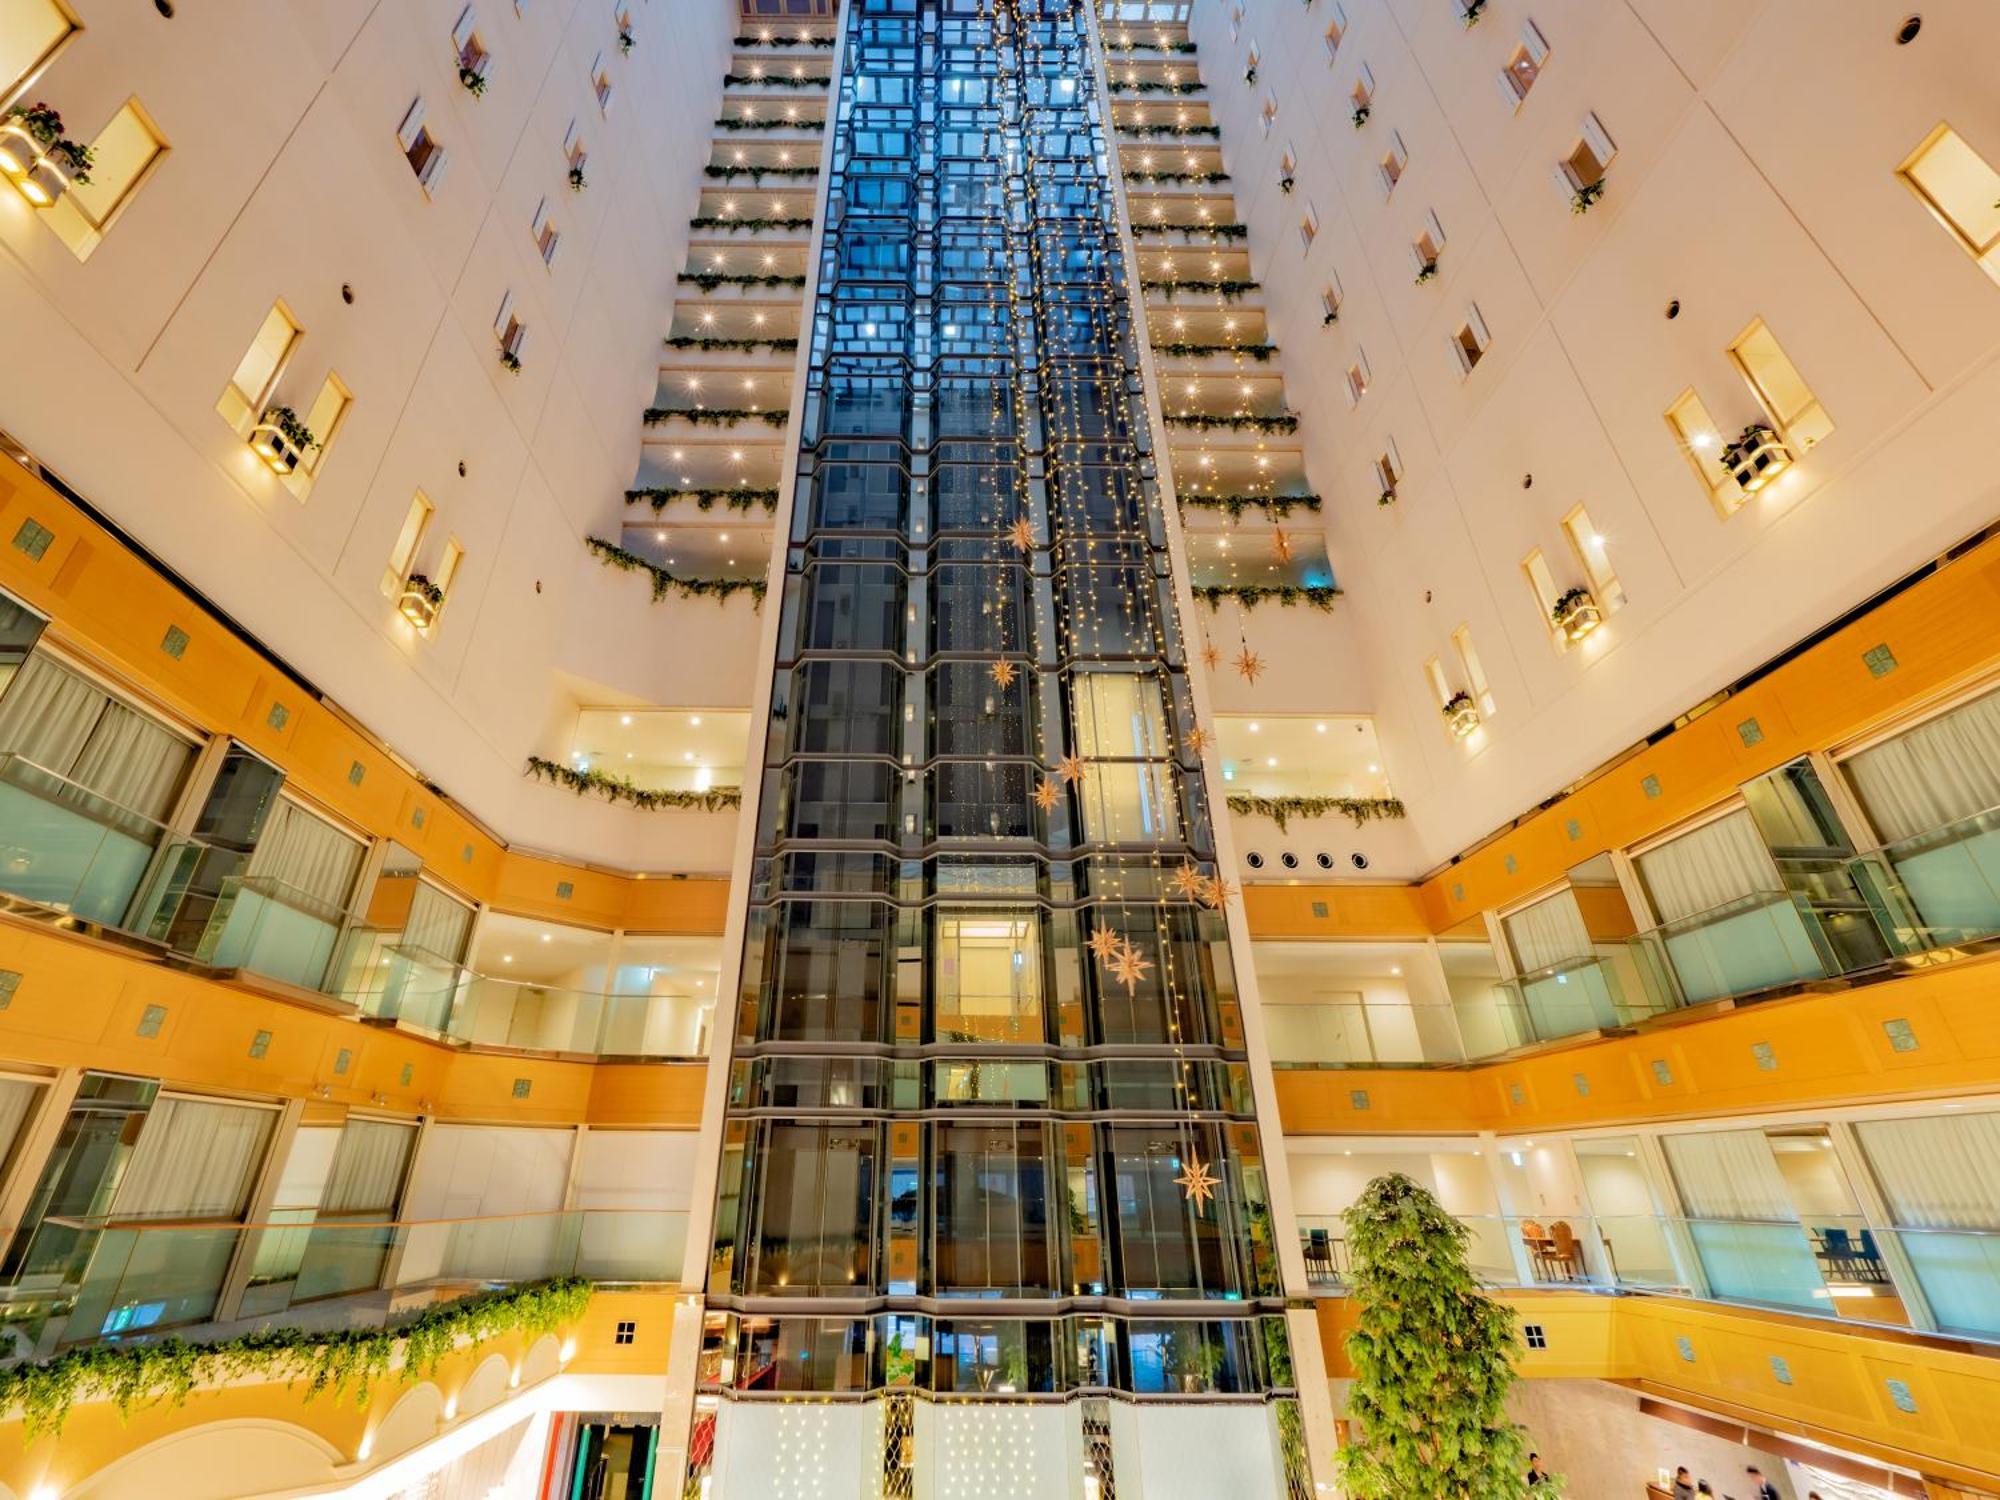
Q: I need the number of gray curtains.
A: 11